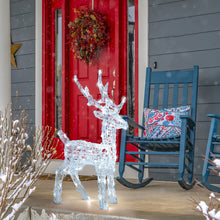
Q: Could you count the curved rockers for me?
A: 3